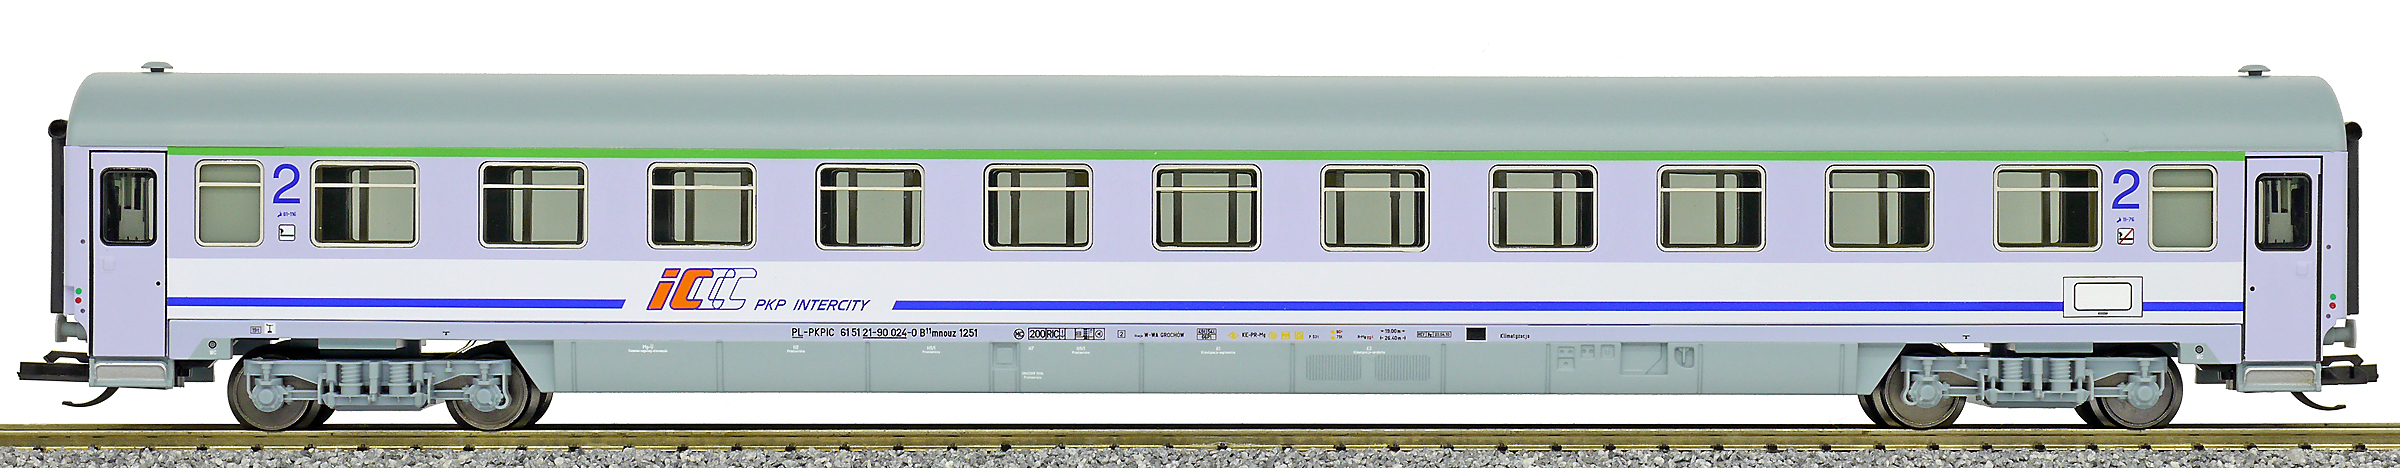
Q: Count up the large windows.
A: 11